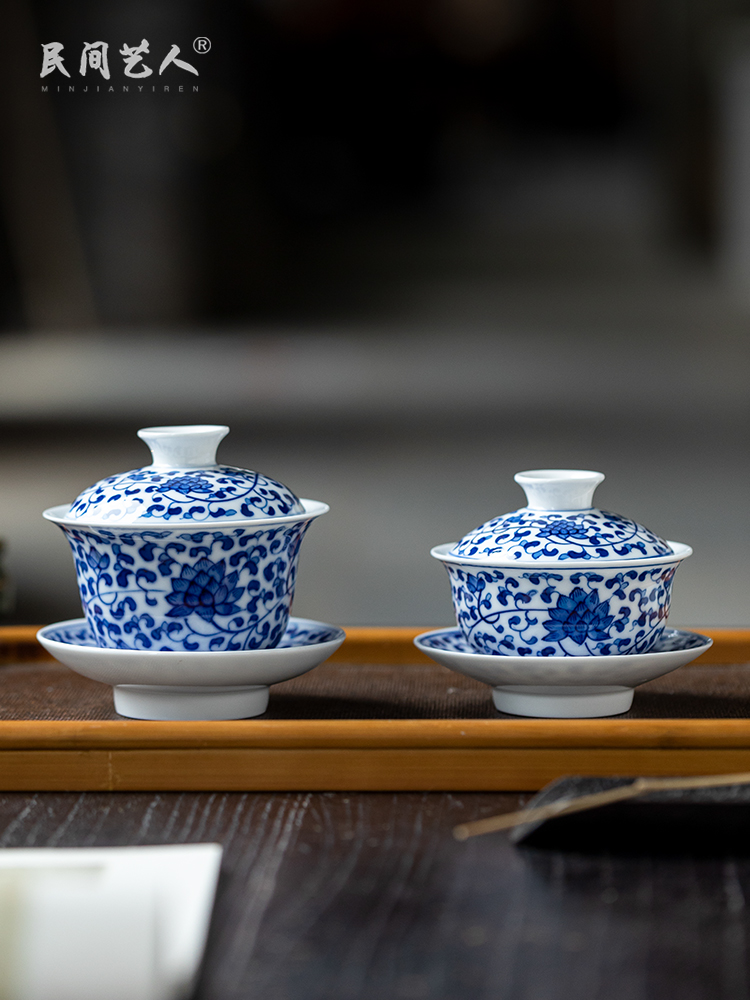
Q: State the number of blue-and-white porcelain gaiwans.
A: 2